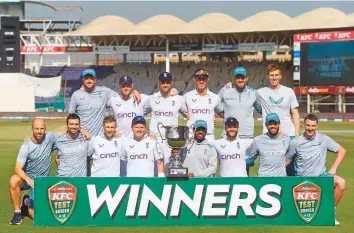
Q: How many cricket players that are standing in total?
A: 6